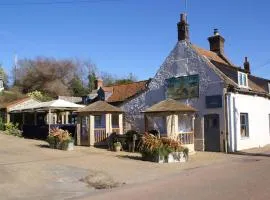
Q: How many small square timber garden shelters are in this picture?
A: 2